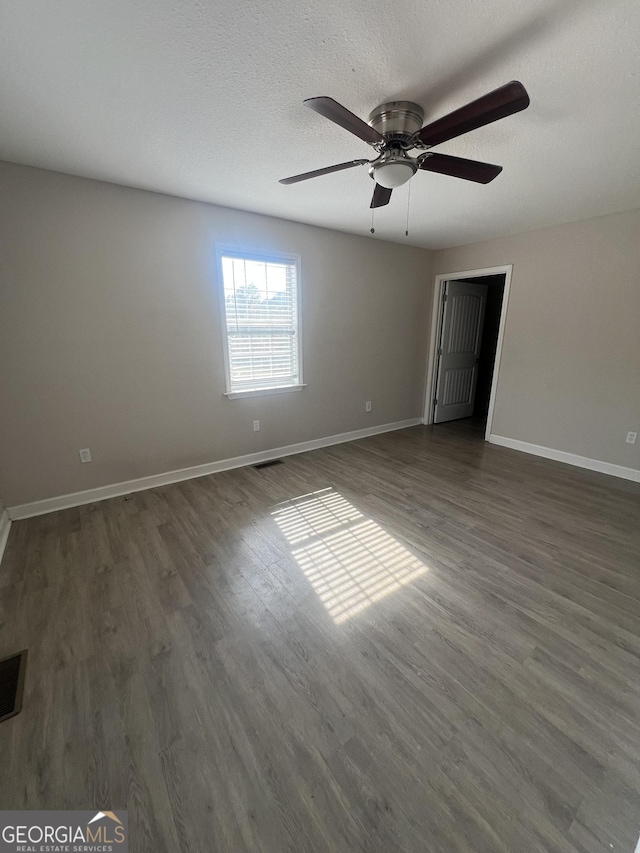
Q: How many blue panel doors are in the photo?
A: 0